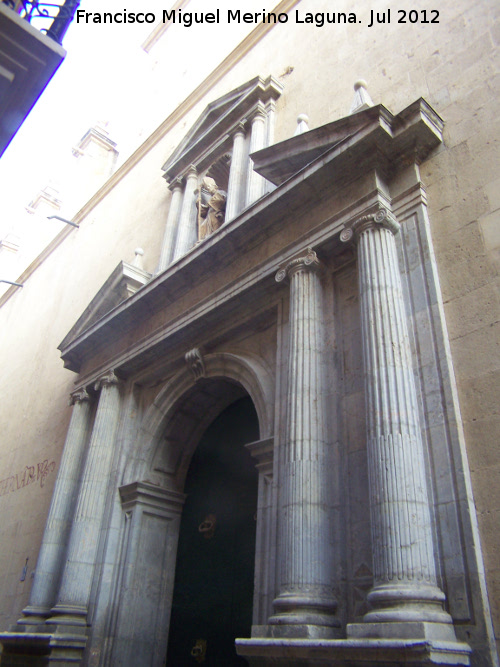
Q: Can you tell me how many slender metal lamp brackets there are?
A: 2